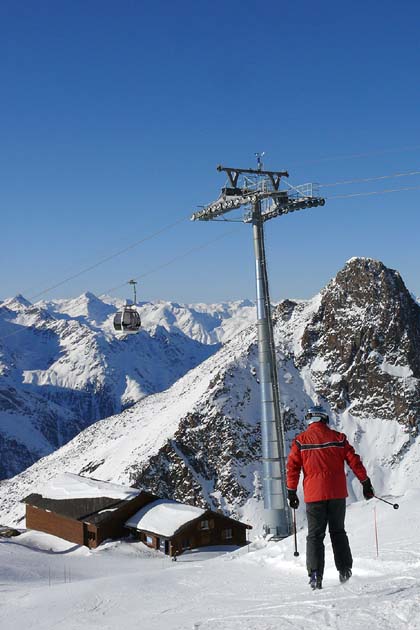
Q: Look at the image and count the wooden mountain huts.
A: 2